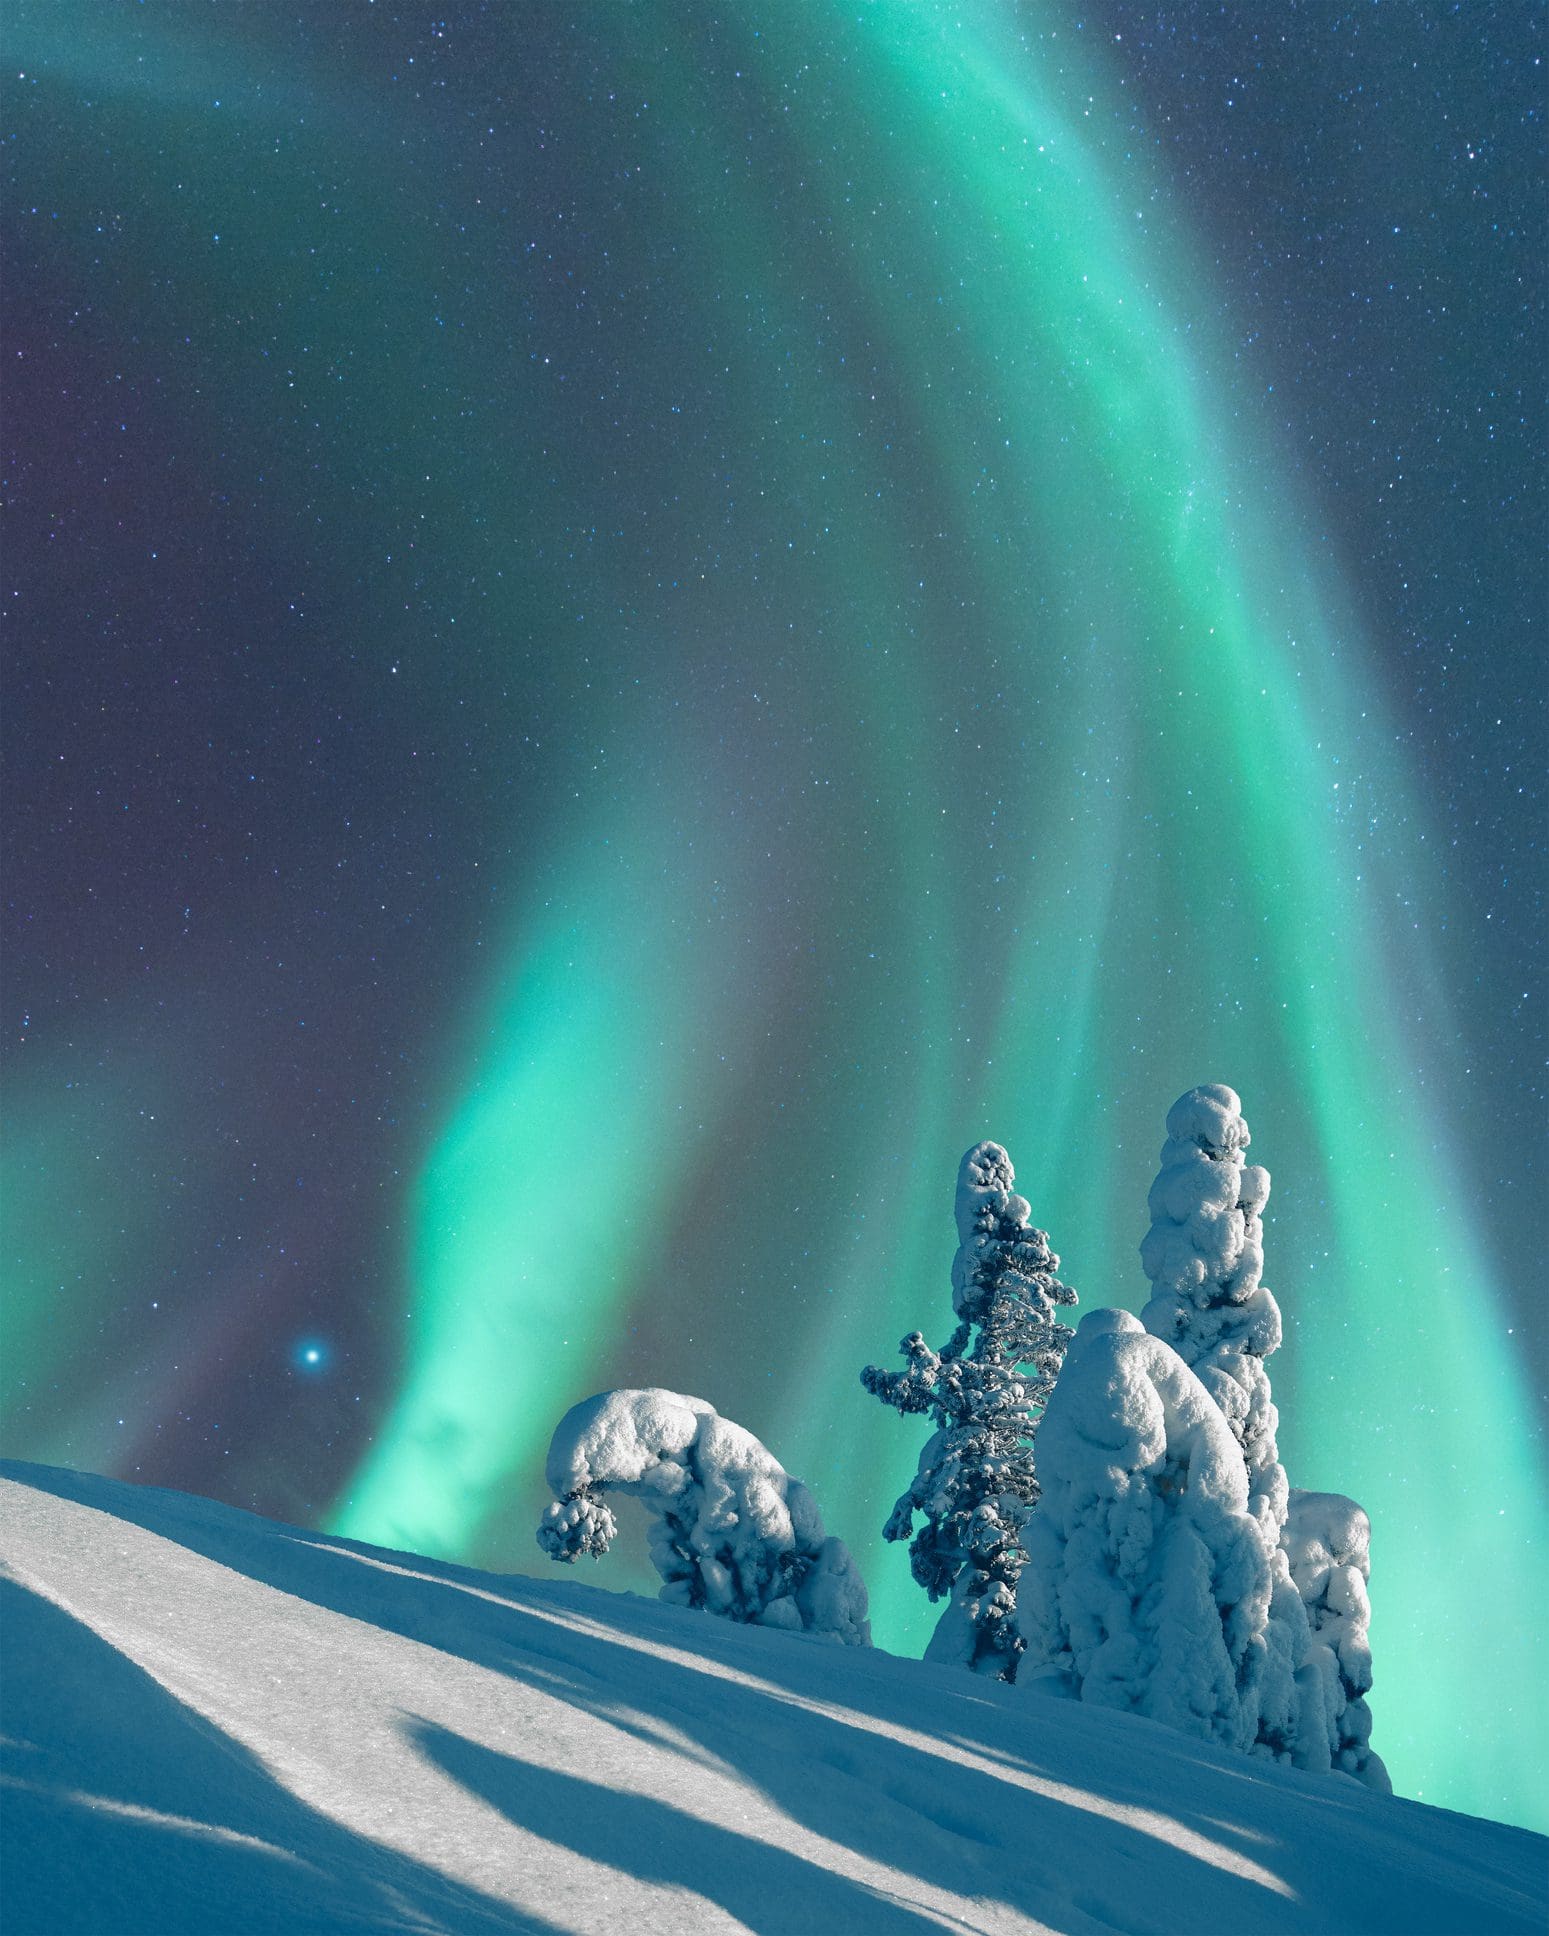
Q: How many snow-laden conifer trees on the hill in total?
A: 5